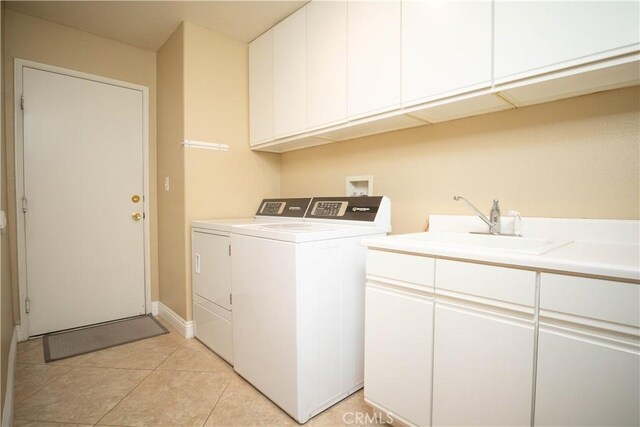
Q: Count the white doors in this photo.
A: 1